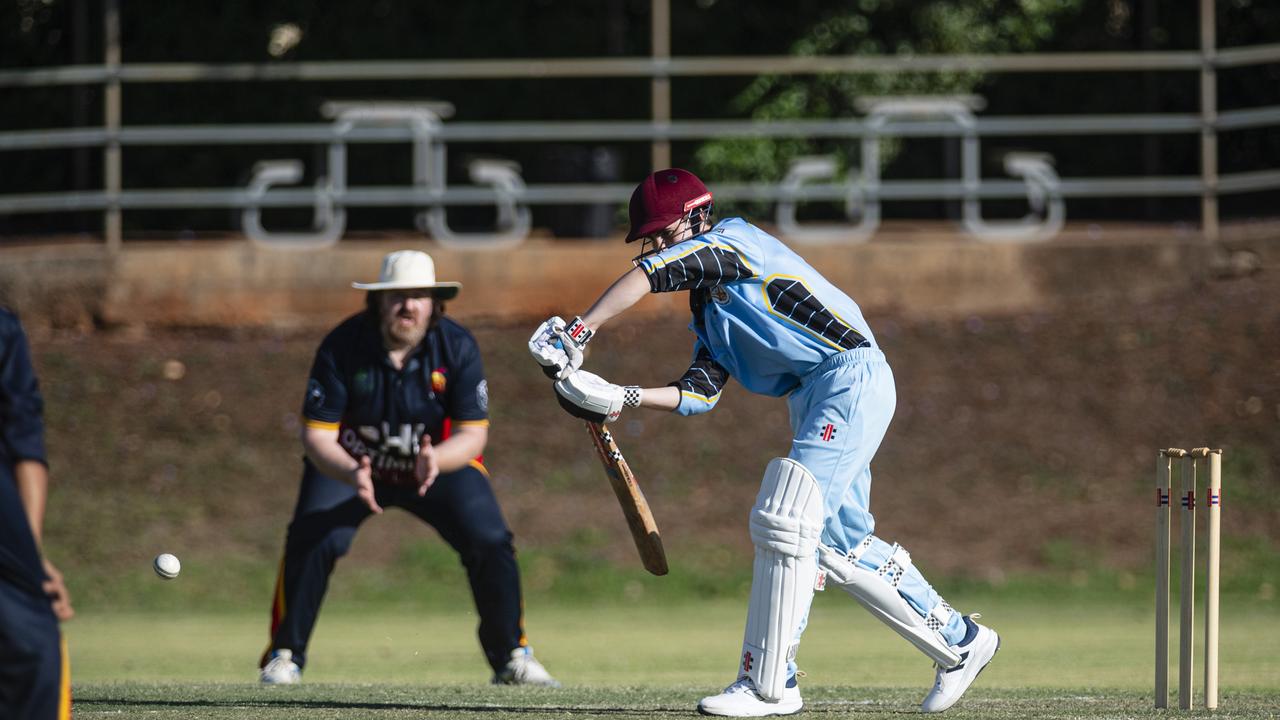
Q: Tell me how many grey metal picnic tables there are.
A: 2